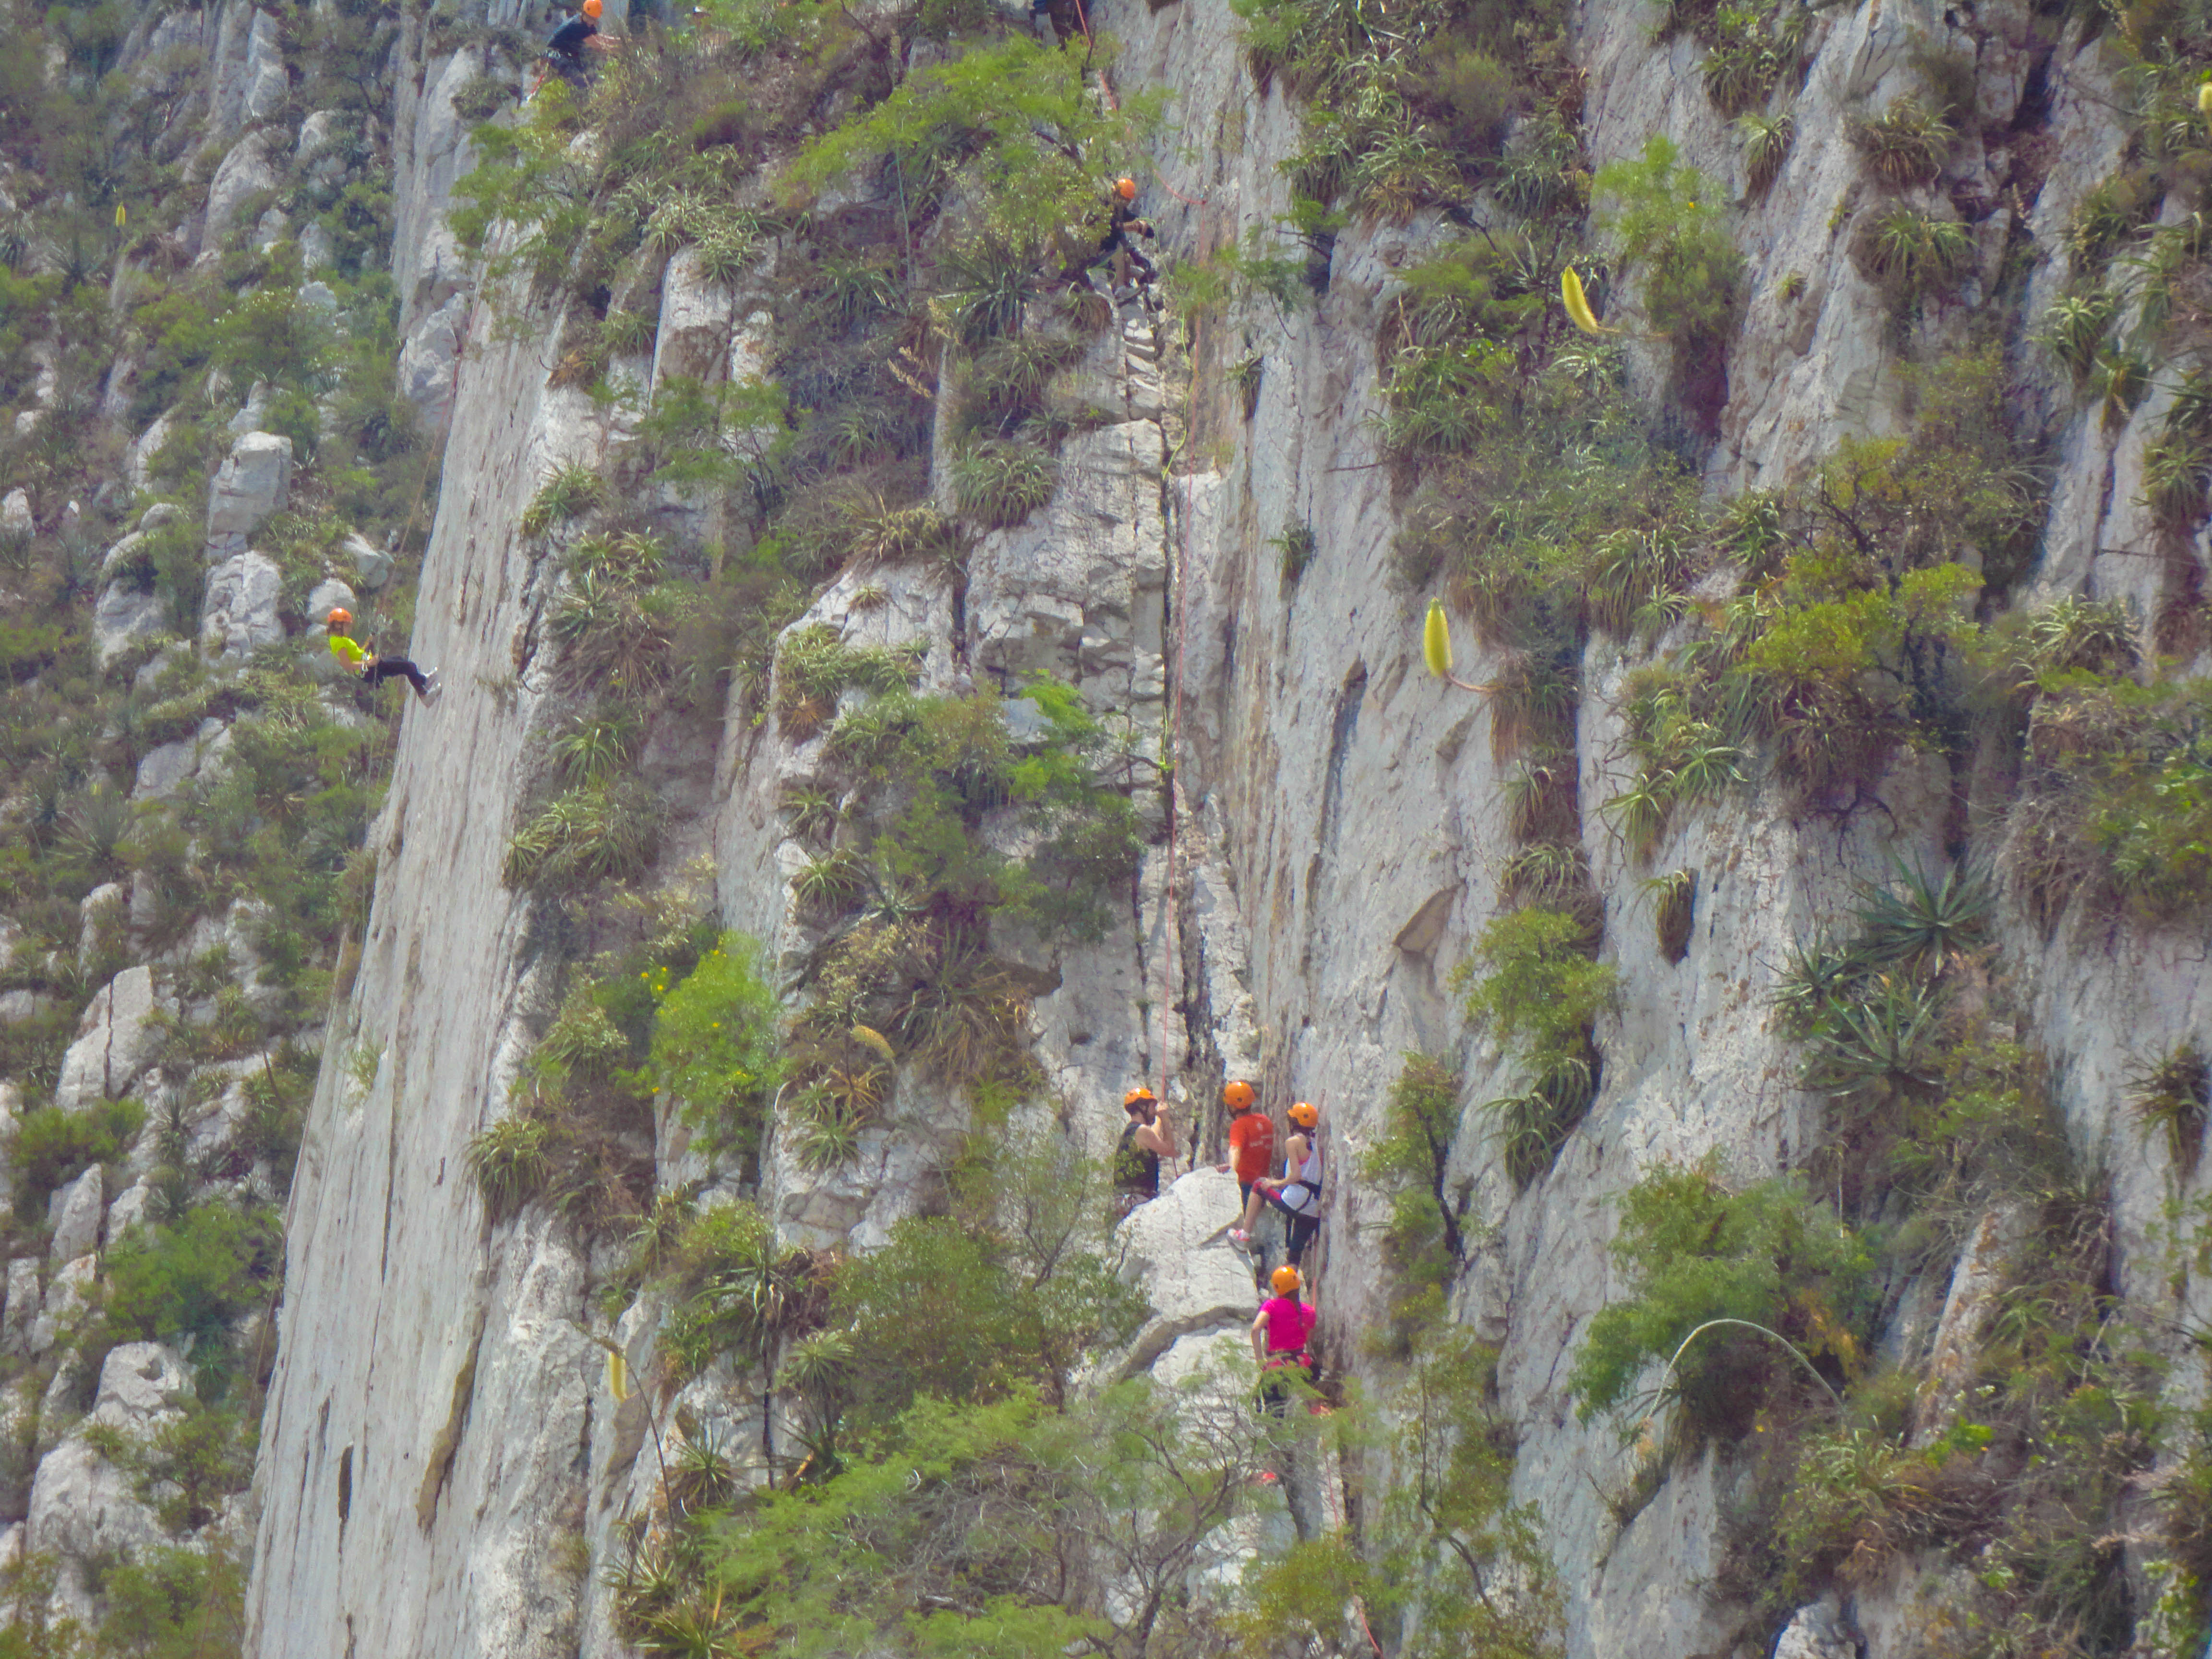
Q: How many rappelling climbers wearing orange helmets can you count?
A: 7